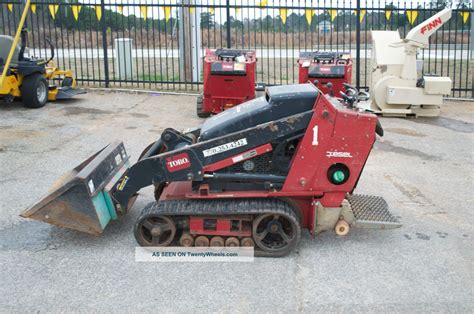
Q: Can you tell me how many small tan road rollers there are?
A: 5